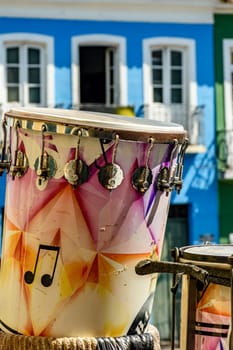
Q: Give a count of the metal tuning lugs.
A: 8